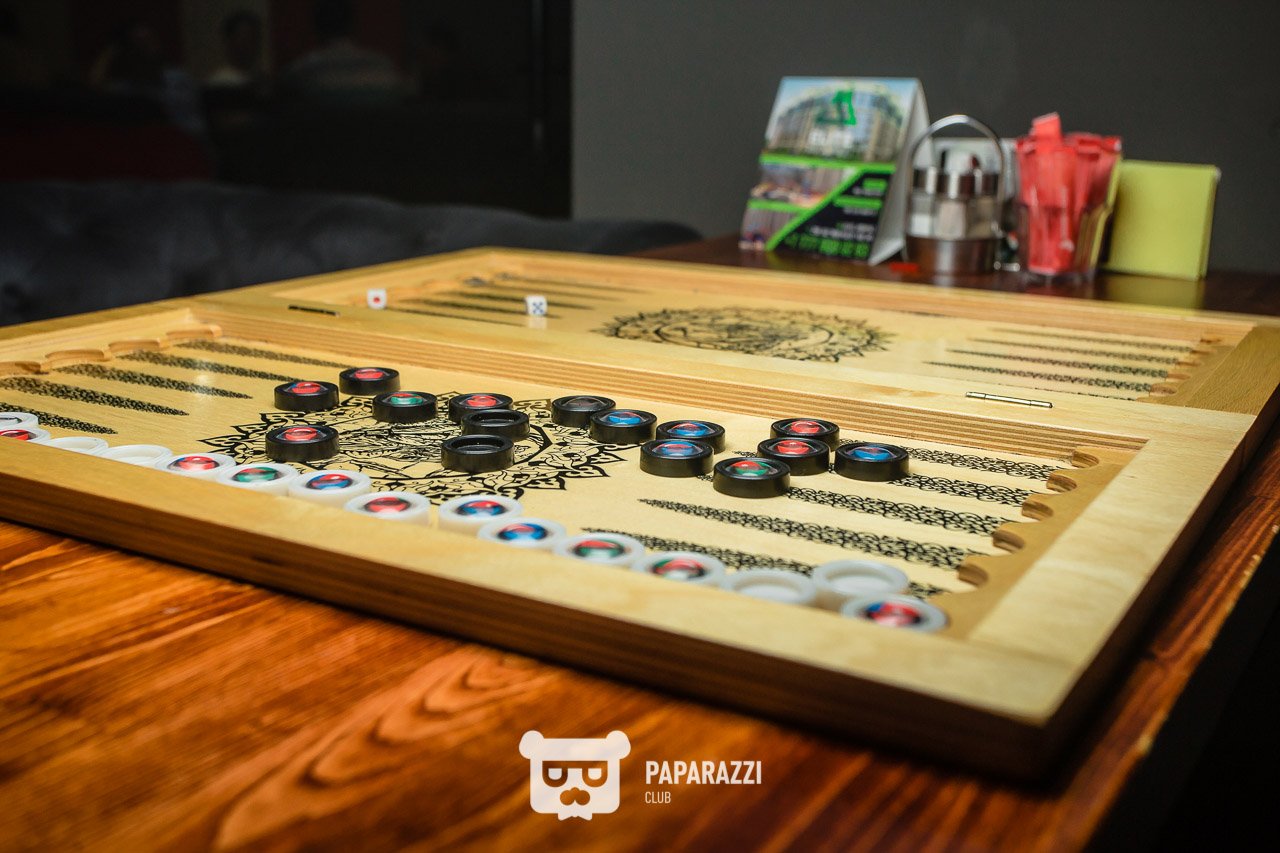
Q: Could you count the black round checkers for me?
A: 15